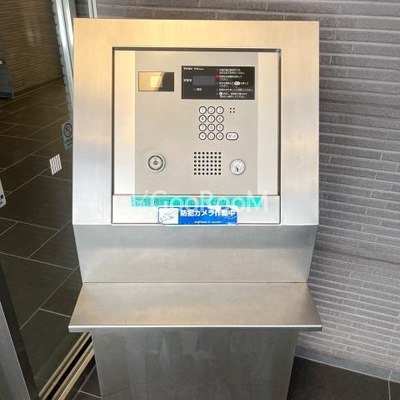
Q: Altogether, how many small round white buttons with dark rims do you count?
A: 12